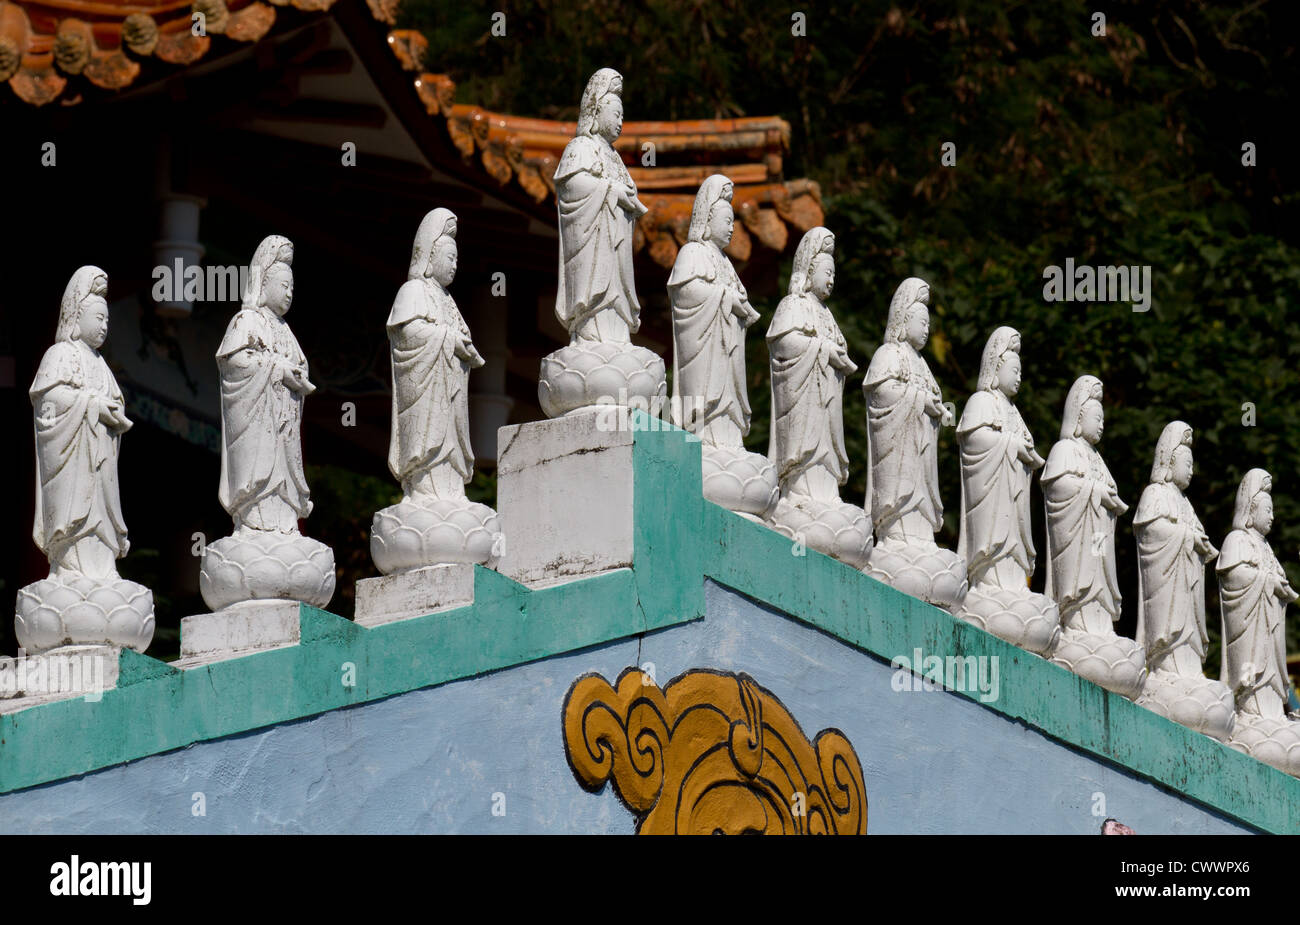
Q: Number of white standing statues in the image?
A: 11